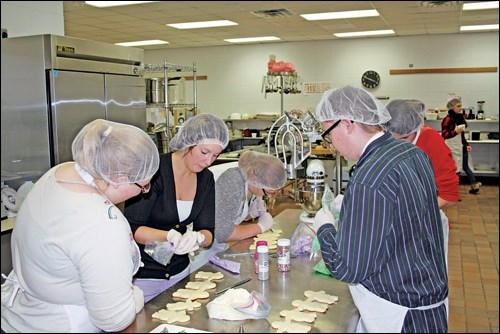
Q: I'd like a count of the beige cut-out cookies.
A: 14